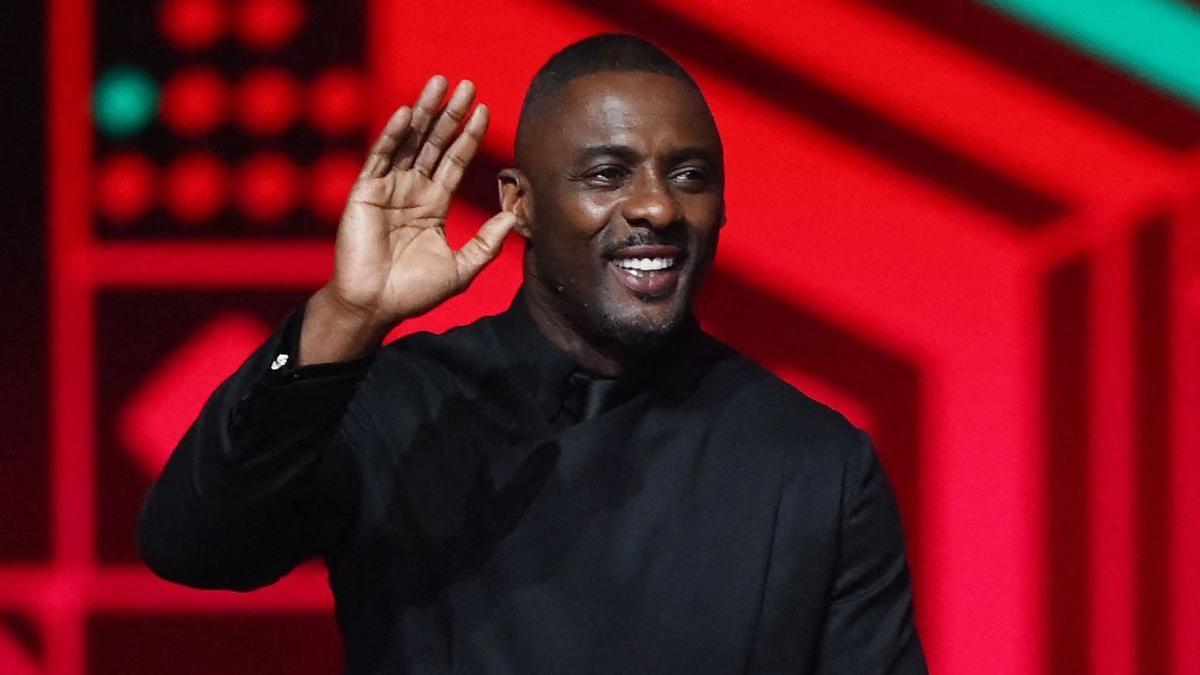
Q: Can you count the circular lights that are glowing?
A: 10